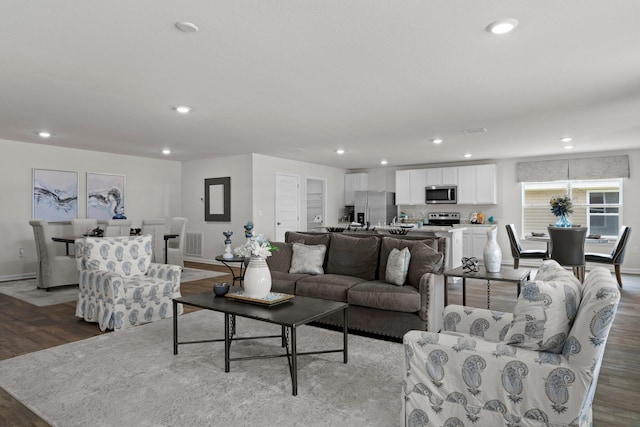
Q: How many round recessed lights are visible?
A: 10